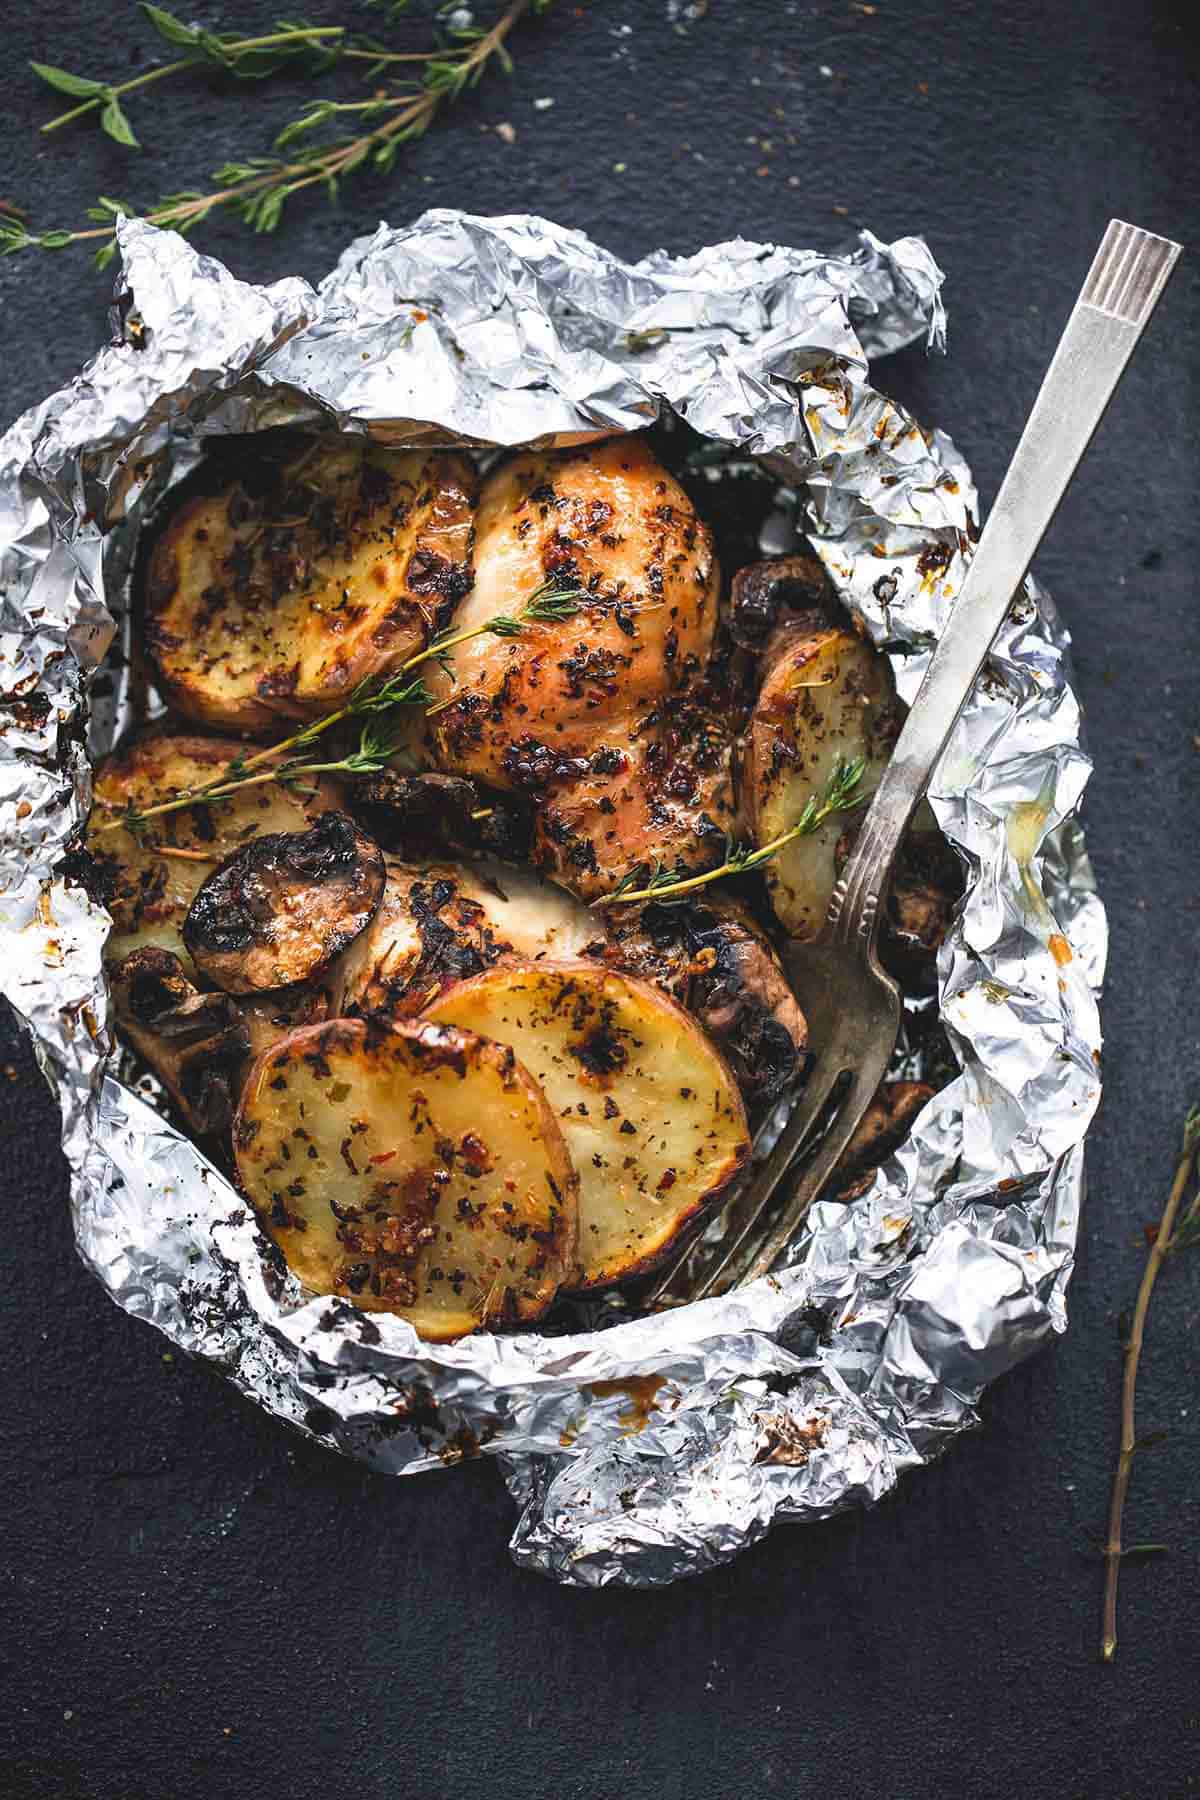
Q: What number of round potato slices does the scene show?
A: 5